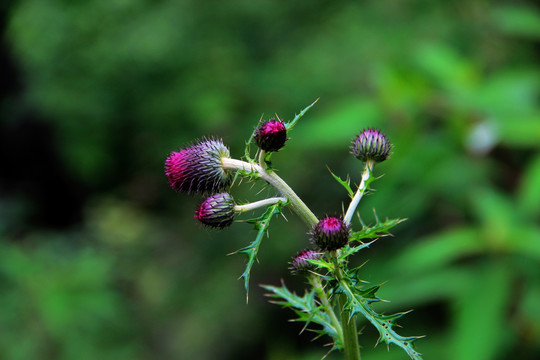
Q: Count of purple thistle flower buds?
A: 6